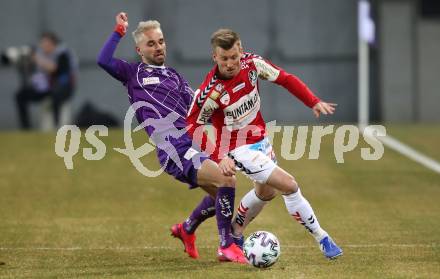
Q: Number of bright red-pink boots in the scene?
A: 2